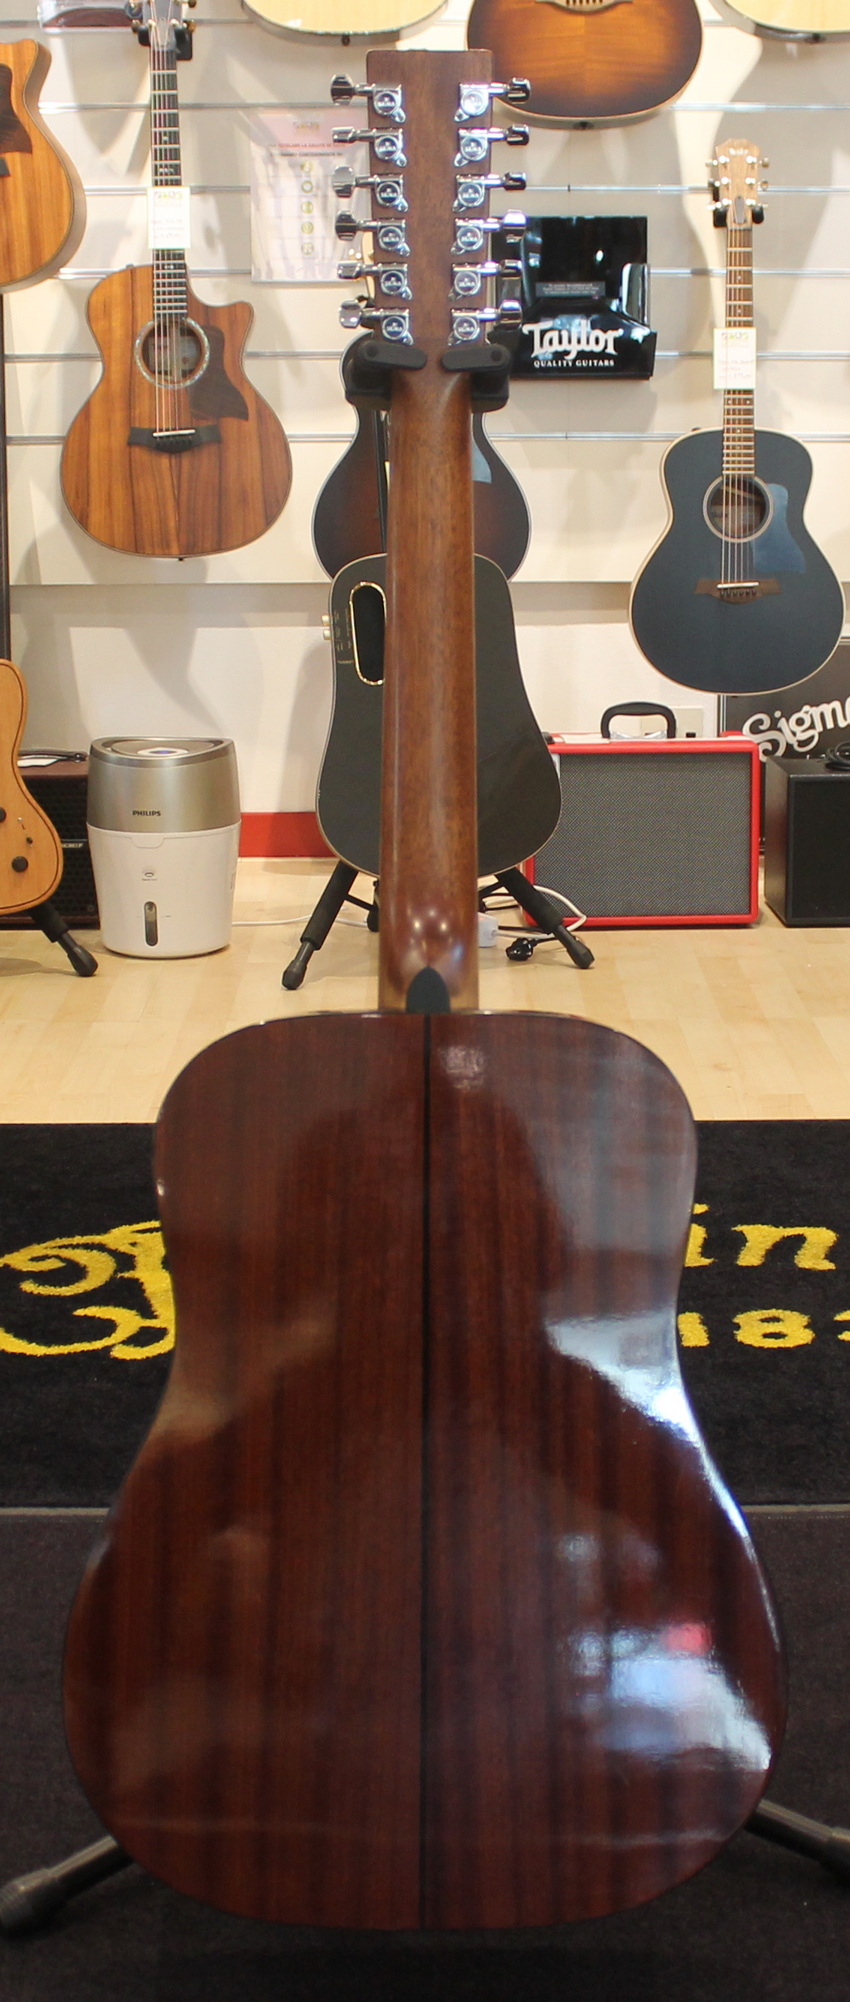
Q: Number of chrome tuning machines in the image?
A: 12